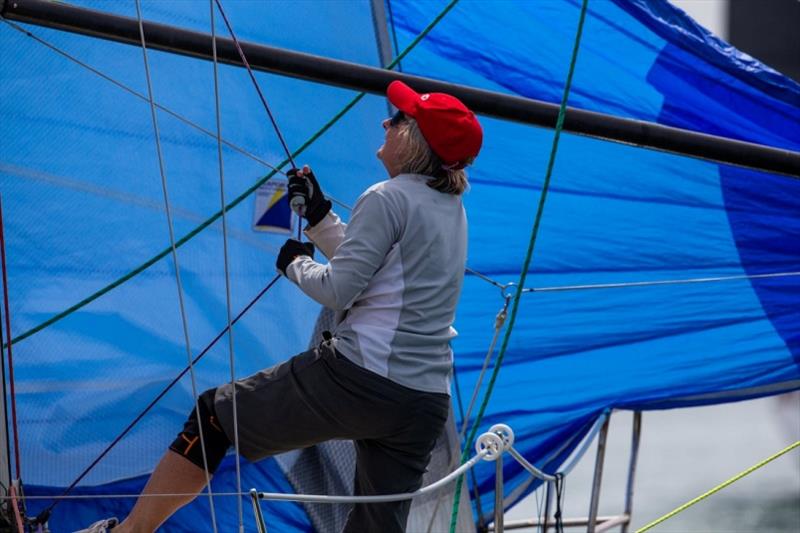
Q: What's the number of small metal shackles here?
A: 1